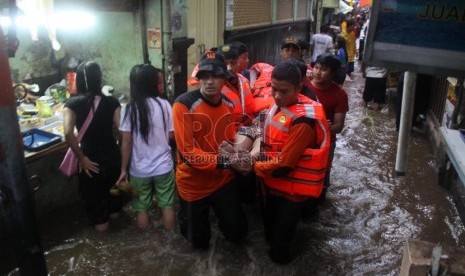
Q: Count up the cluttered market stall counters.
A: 1